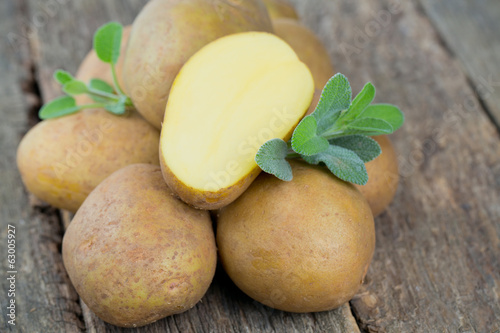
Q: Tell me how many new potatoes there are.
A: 9